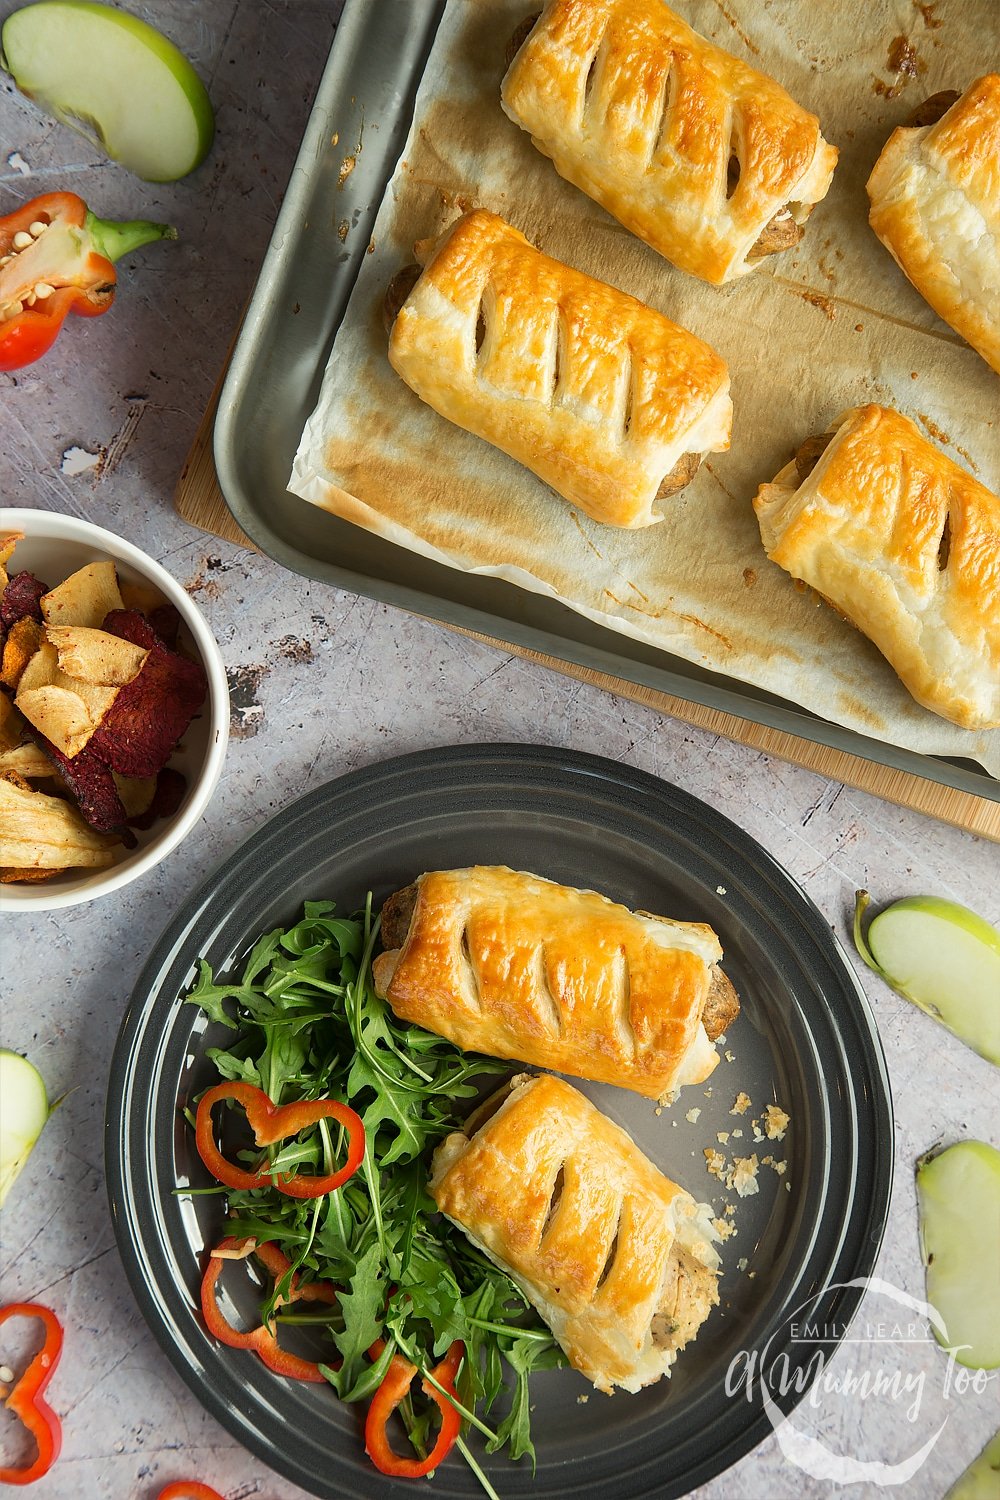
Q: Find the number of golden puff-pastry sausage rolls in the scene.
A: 6